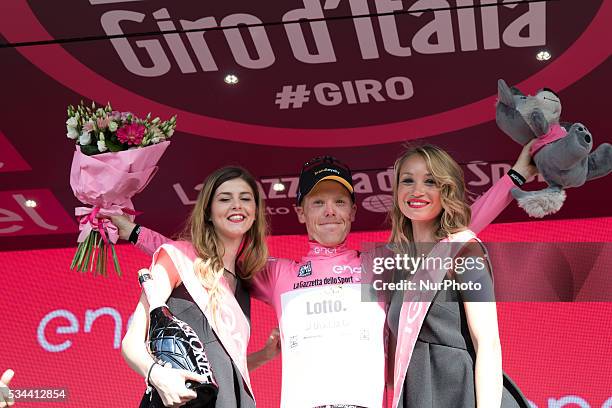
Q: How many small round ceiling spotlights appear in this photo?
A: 4